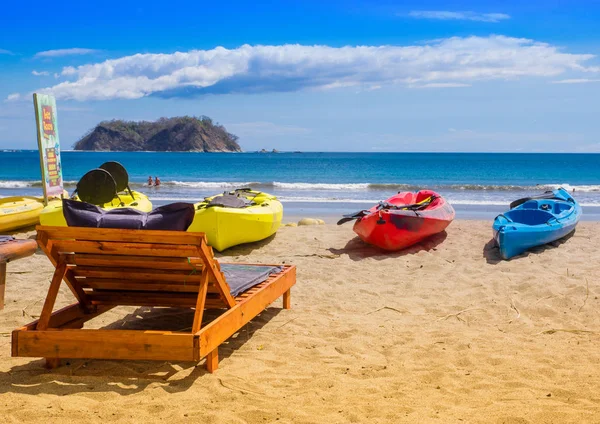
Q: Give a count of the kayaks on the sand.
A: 5